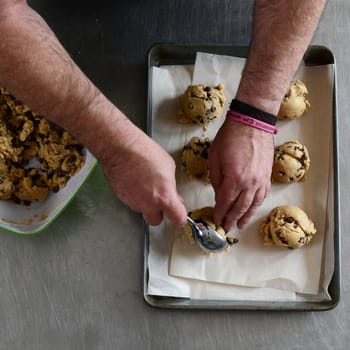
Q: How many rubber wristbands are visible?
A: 2